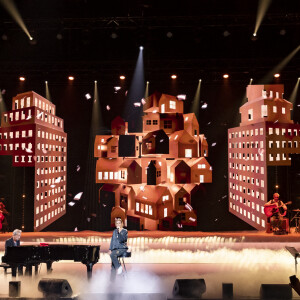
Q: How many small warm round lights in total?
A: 6